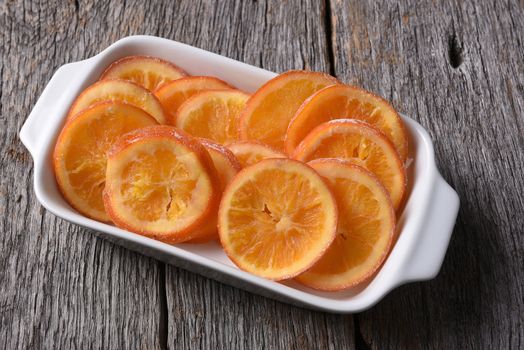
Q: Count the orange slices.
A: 13